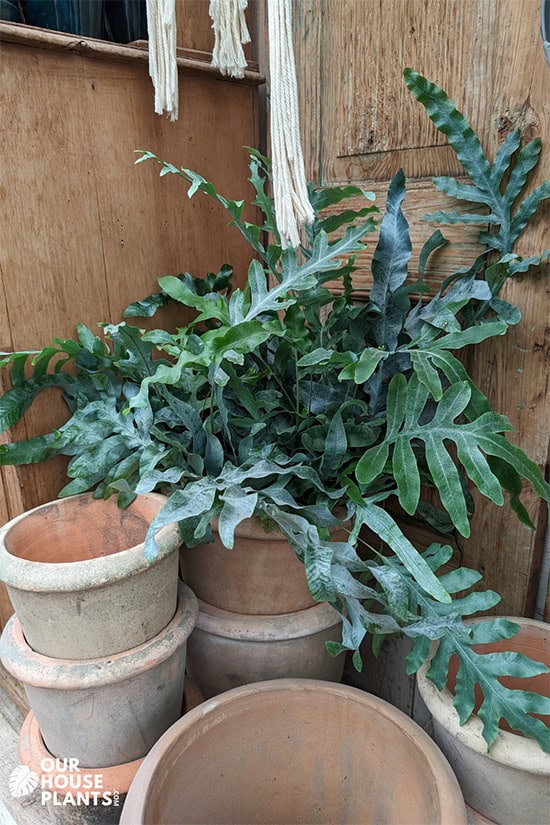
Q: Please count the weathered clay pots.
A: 7